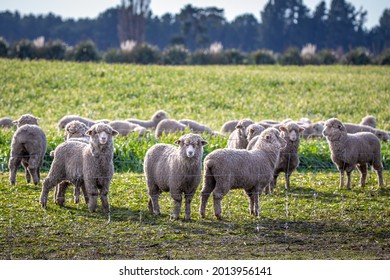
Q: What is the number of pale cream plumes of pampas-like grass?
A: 4